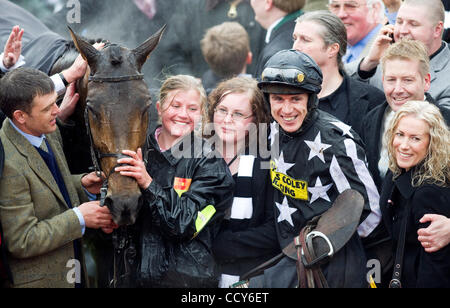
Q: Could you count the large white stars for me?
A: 6